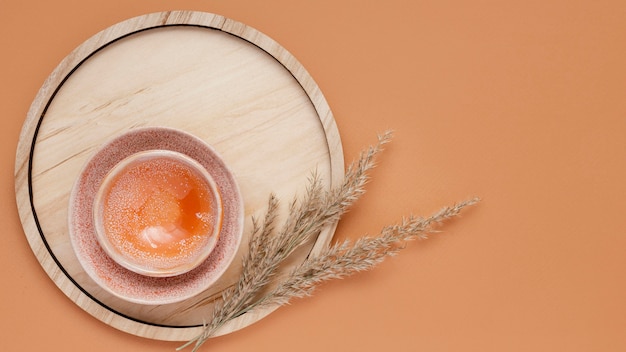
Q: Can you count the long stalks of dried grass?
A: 2